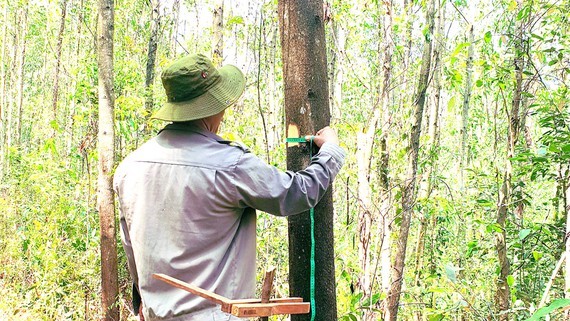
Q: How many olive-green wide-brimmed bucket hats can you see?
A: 1